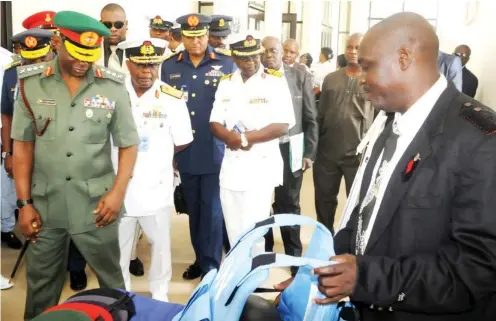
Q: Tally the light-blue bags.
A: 1